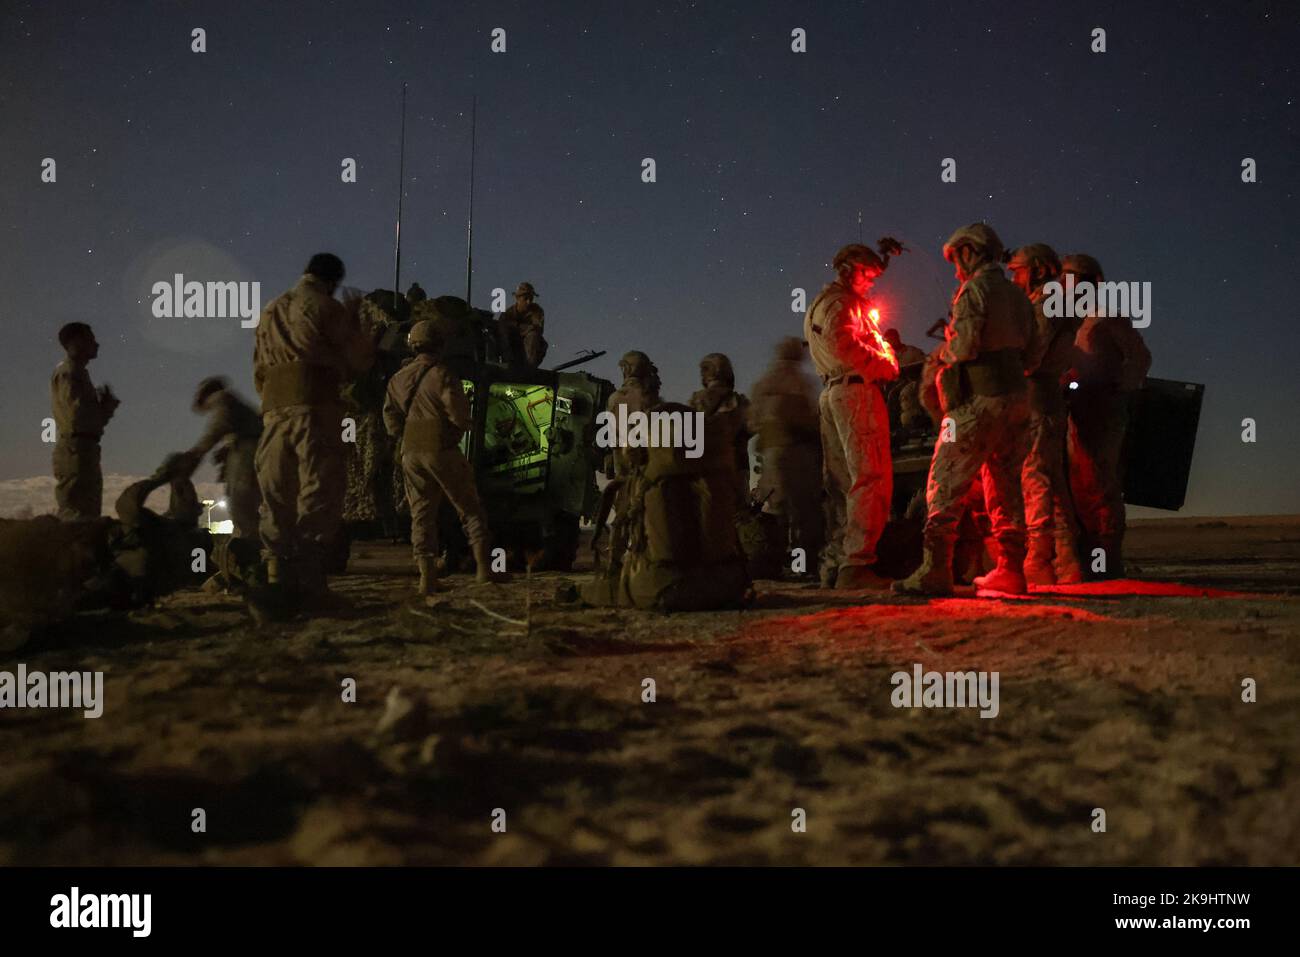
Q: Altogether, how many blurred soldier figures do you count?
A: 2